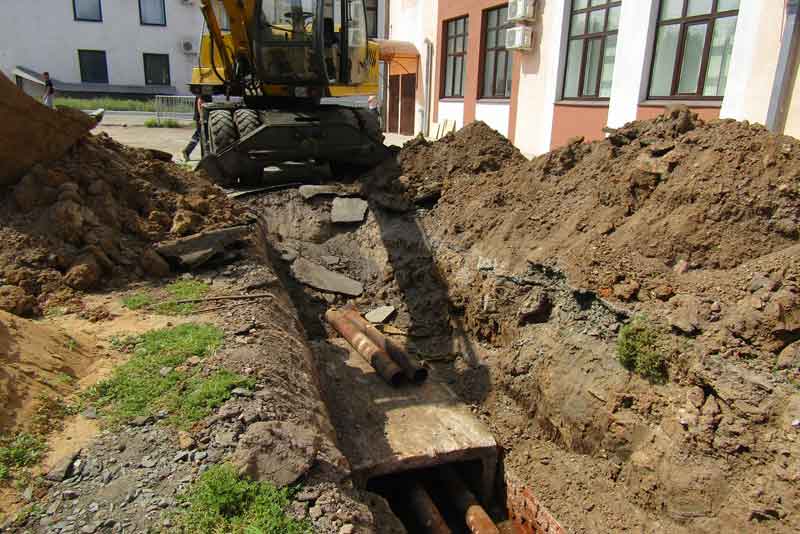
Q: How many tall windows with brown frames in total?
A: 4